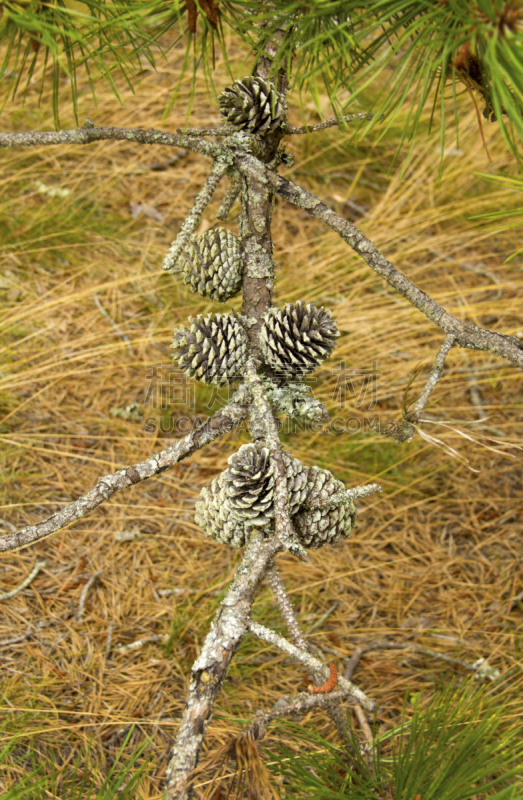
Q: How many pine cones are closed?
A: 3